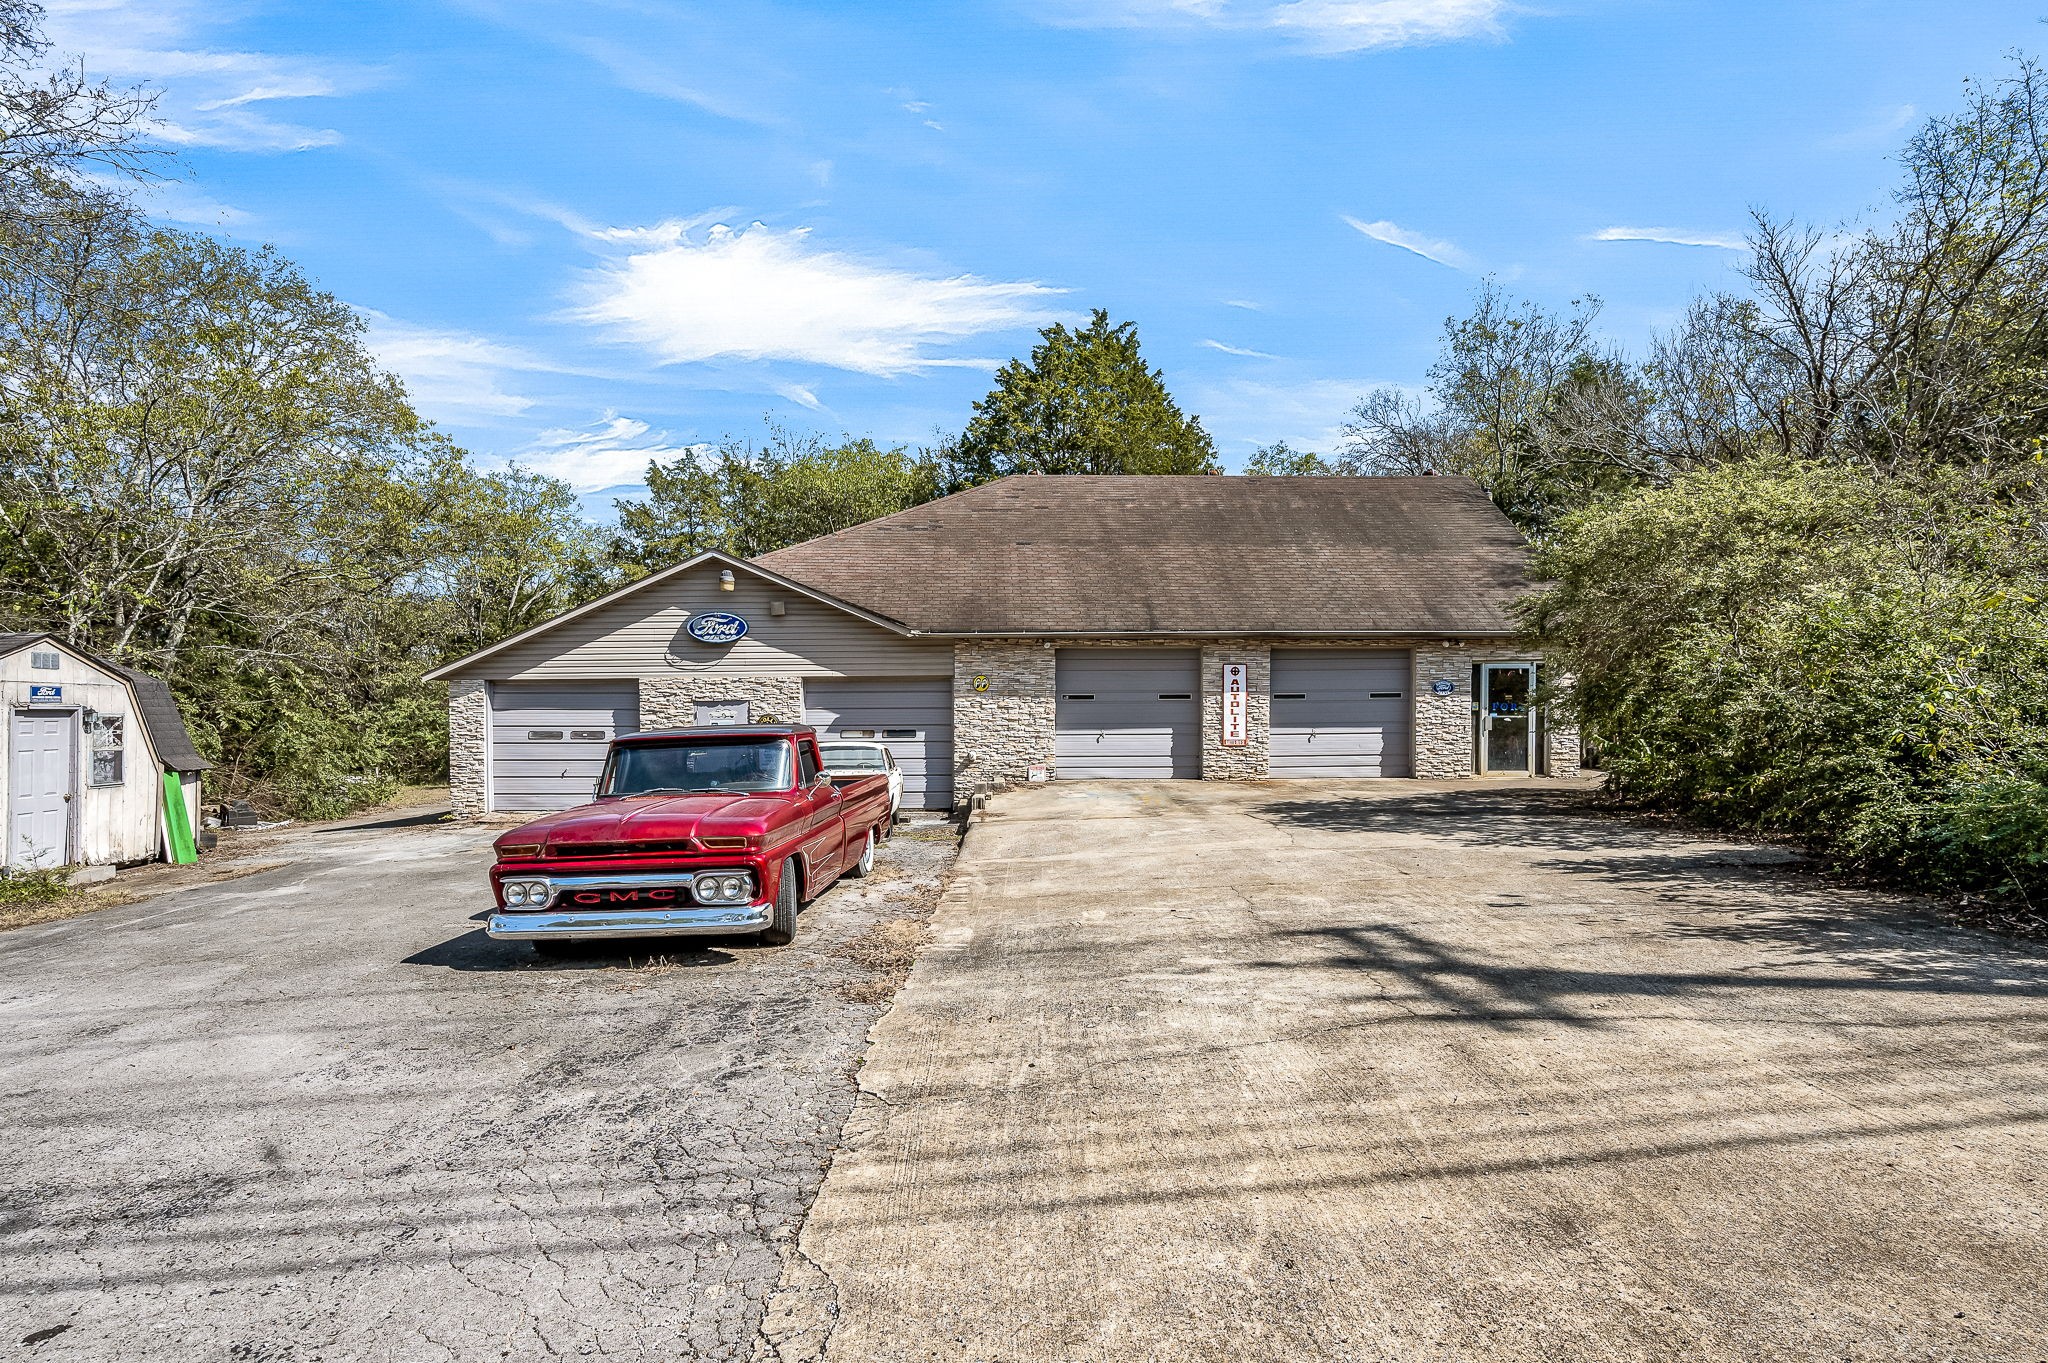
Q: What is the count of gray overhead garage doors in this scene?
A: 4